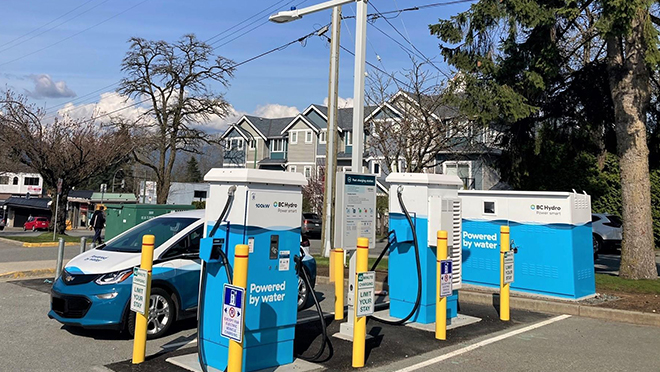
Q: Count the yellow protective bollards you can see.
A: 6